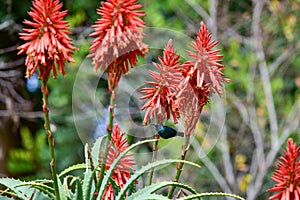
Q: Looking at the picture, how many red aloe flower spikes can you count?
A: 6